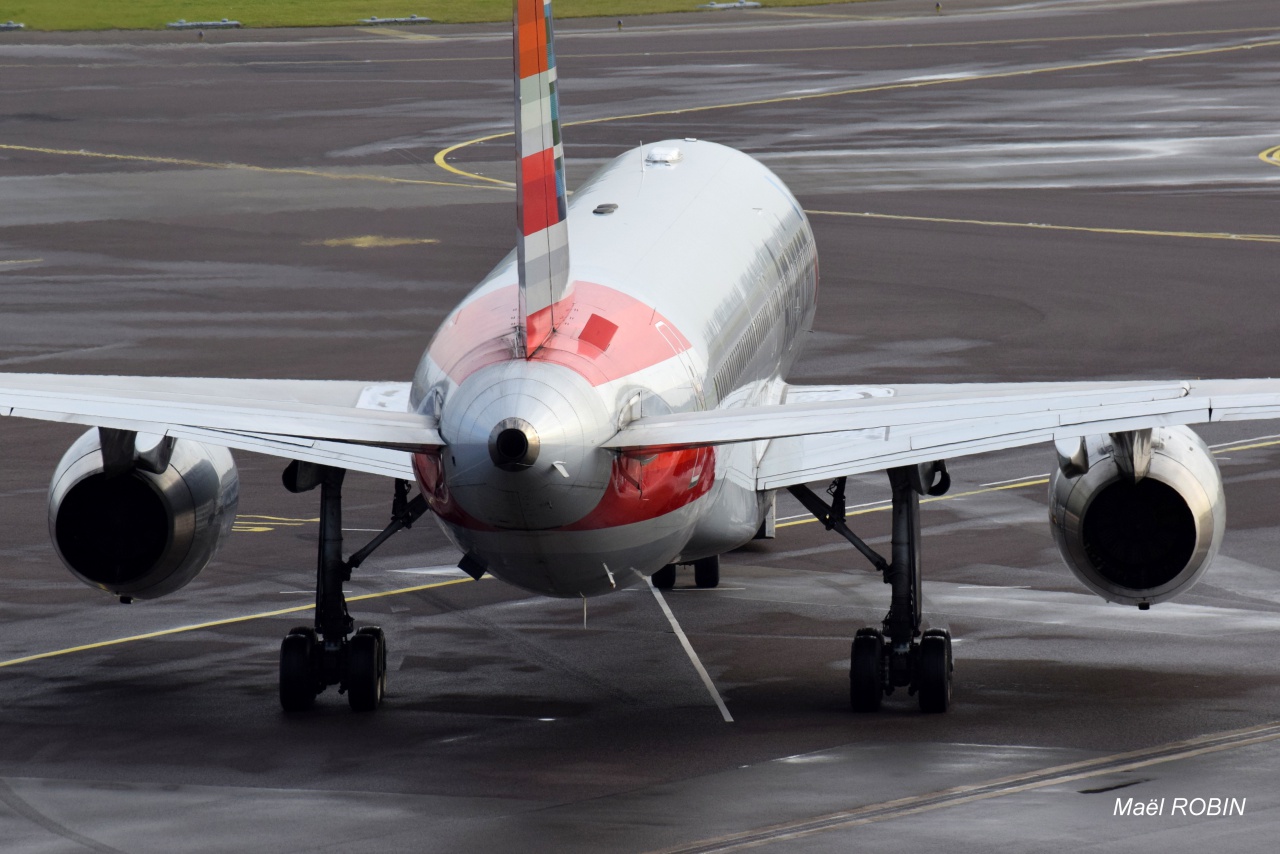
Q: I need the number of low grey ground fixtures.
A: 4